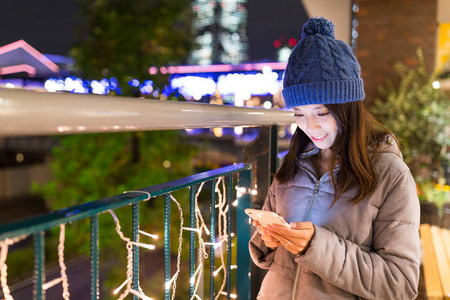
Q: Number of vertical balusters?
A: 7